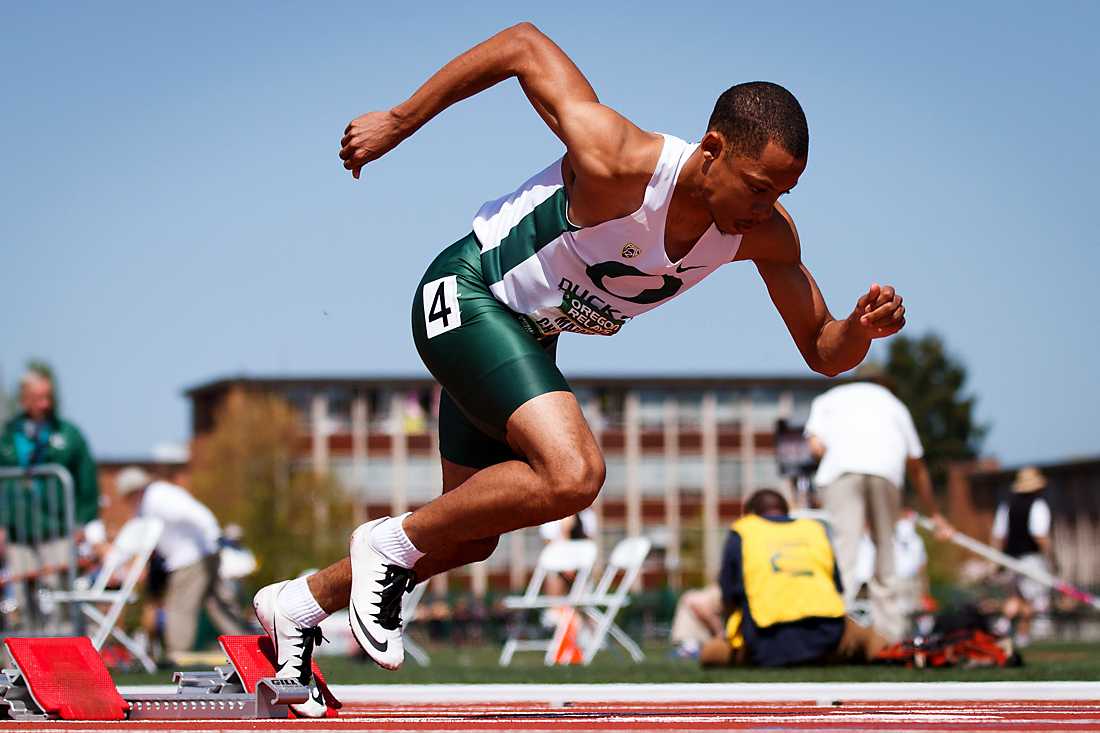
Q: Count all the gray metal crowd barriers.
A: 1